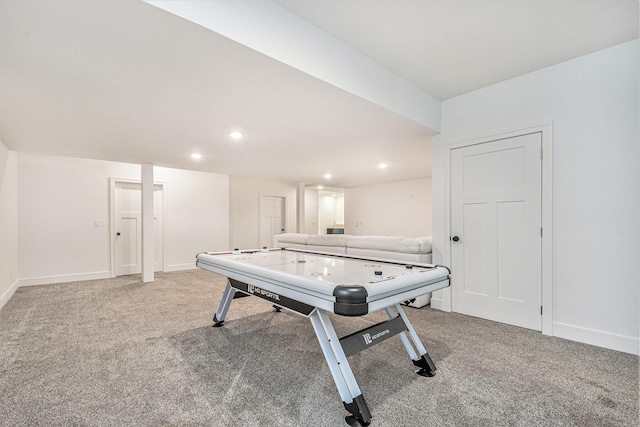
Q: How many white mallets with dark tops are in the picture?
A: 4